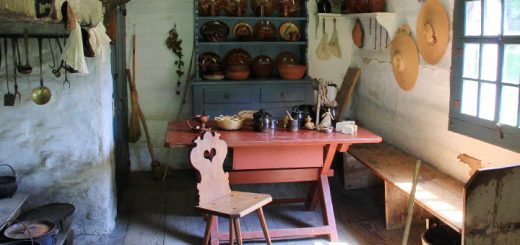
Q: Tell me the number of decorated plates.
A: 12